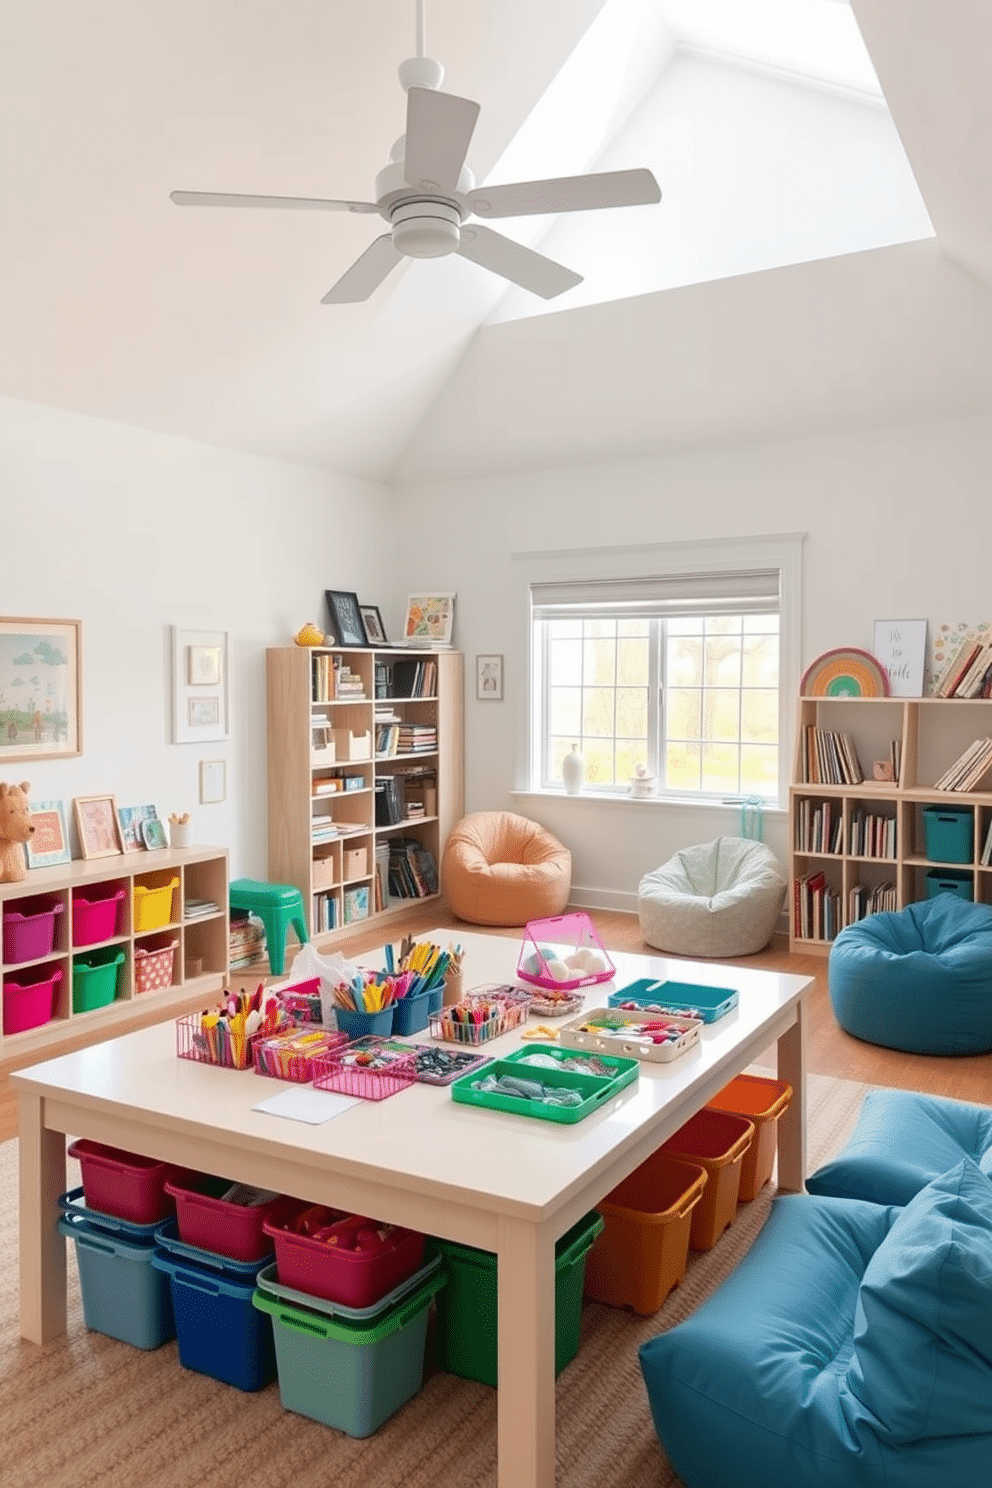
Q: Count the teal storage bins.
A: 2